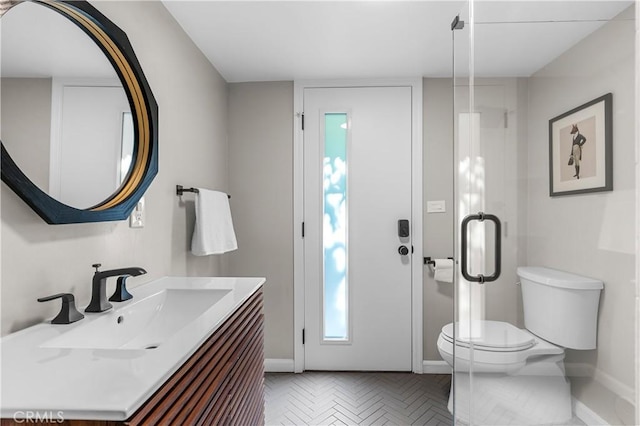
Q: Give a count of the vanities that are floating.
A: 1